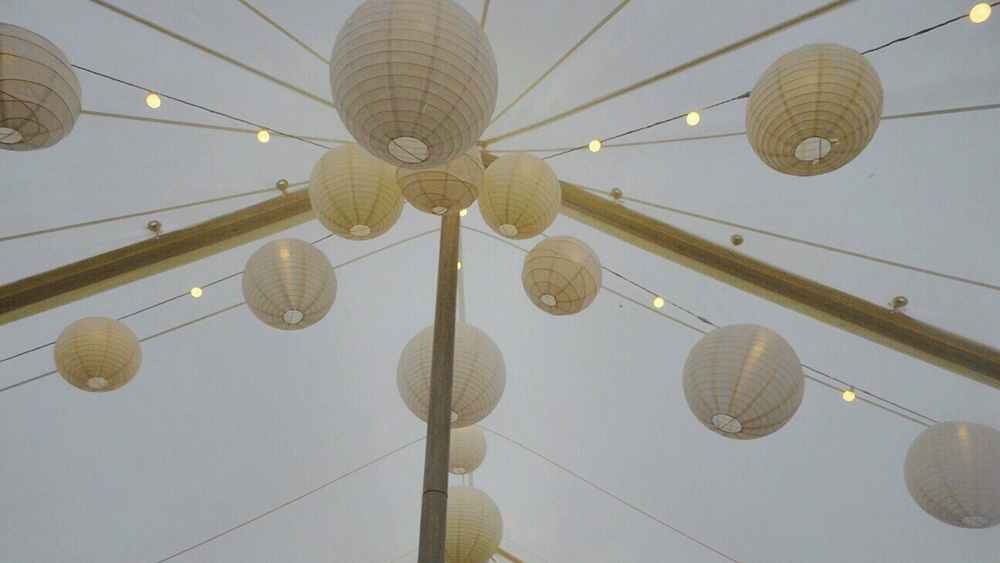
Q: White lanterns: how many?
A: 14